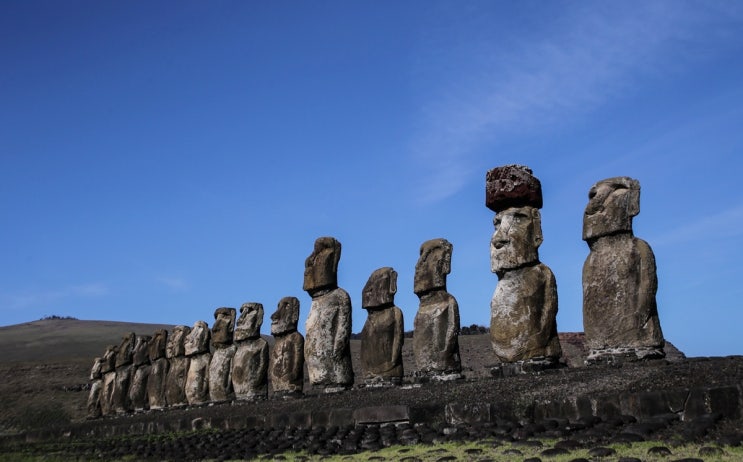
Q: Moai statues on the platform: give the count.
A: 15